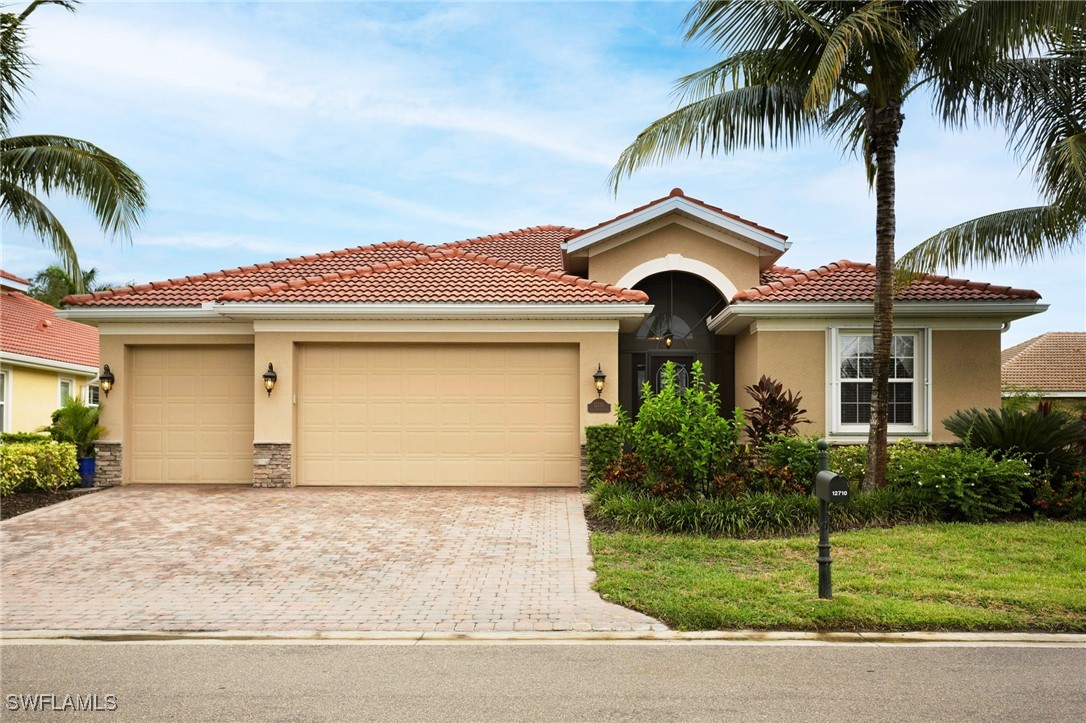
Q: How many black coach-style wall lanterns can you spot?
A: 3